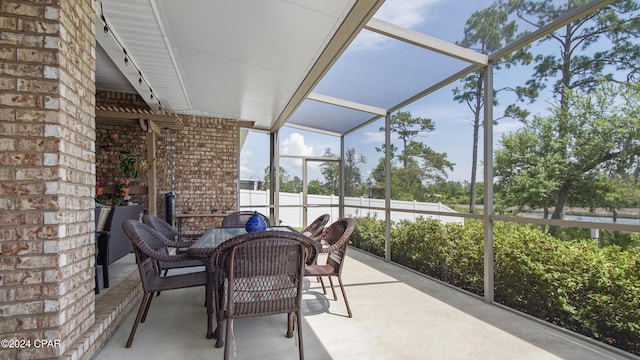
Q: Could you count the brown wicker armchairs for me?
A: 6